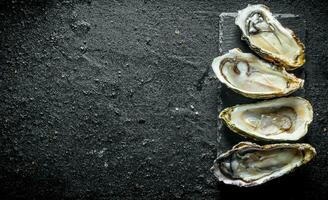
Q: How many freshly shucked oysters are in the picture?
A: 4